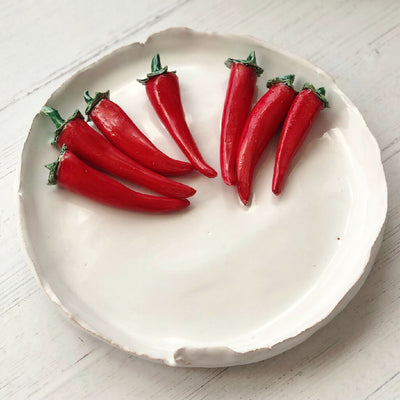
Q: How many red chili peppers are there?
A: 7